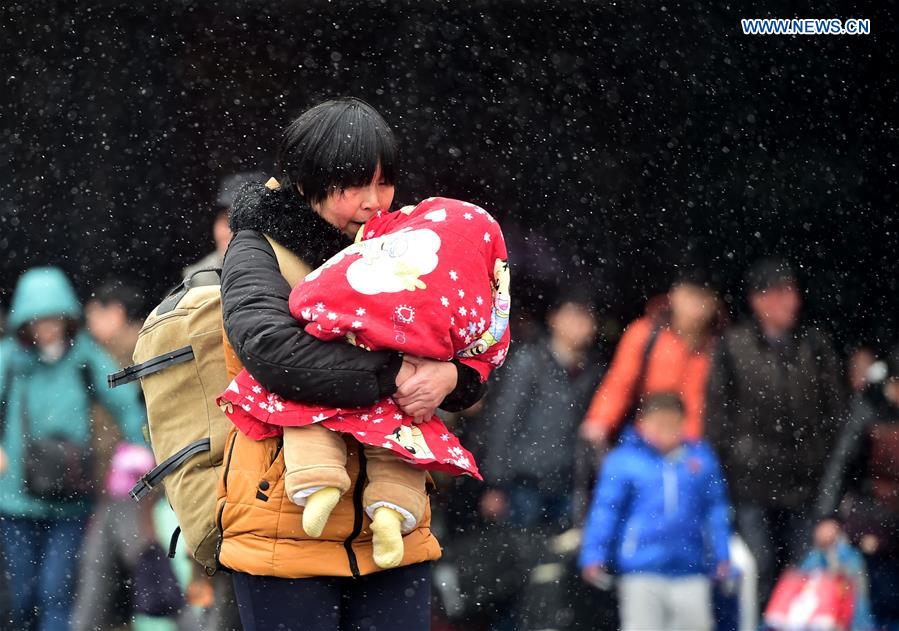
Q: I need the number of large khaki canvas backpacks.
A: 1